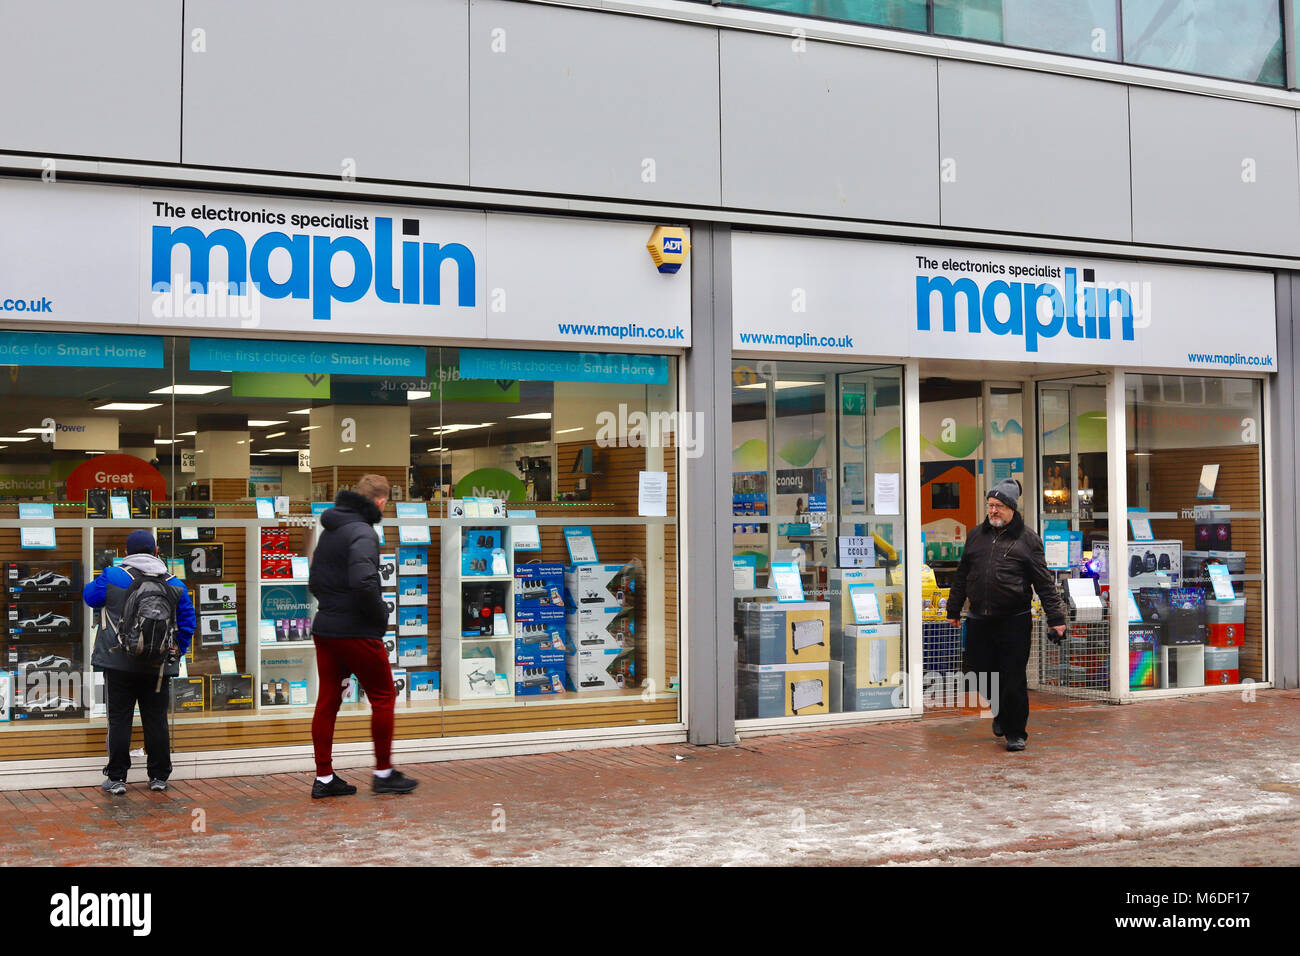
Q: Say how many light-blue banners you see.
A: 3